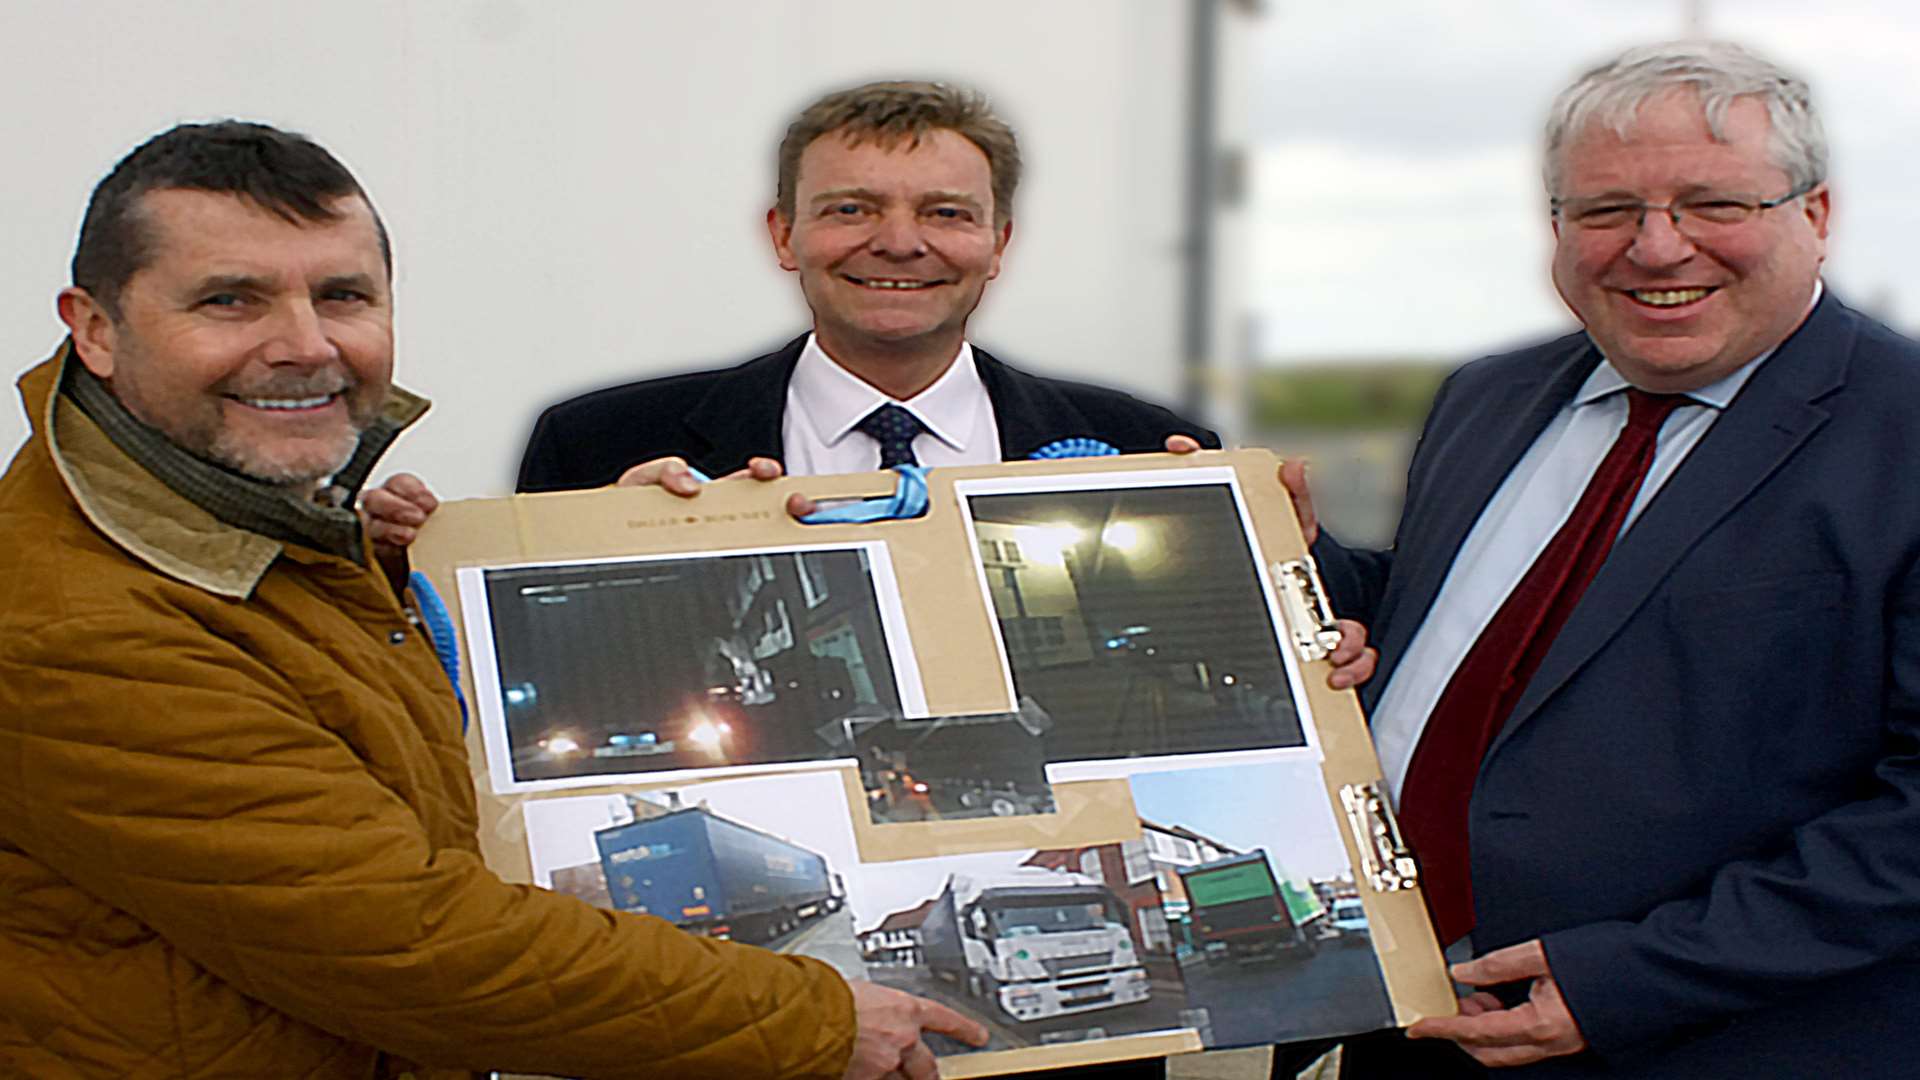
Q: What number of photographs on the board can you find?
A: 6